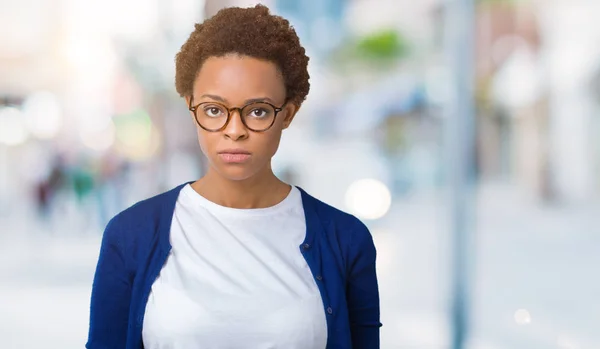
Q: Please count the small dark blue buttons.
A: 3